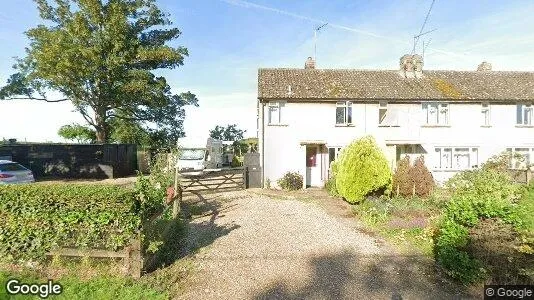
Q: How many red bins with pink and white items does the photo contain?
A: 0